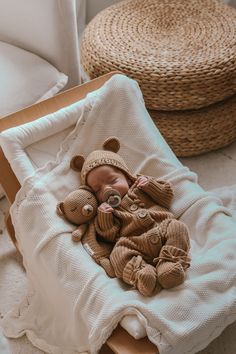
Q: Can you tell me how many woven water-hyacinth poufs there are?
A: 2